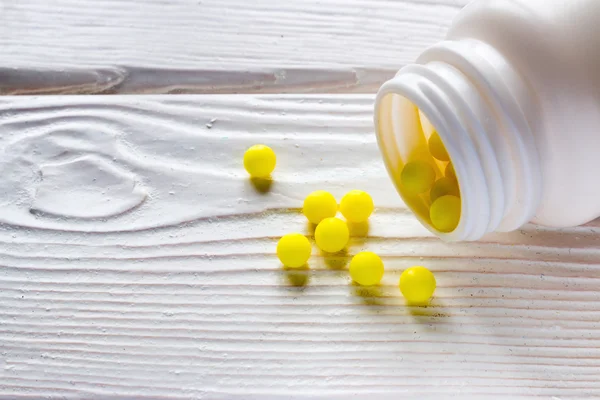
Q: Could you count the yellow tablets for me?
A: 12